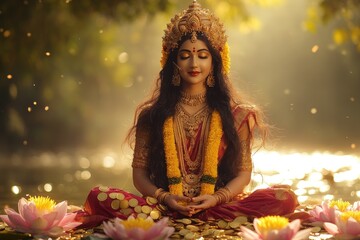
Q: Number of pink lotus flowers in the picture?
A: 5